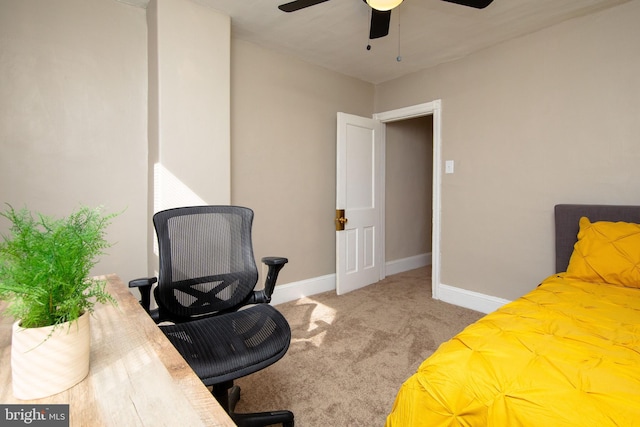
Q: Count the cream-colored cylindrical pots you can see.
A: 1